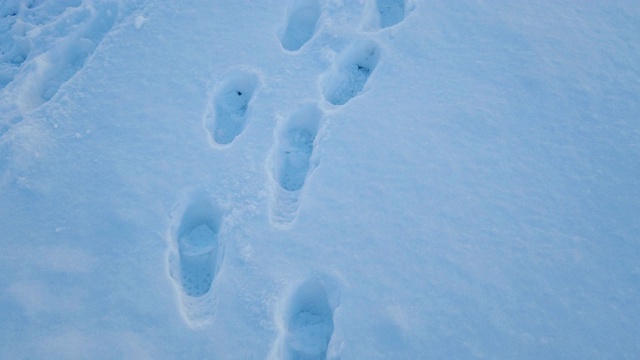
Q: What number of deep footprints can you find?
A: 7